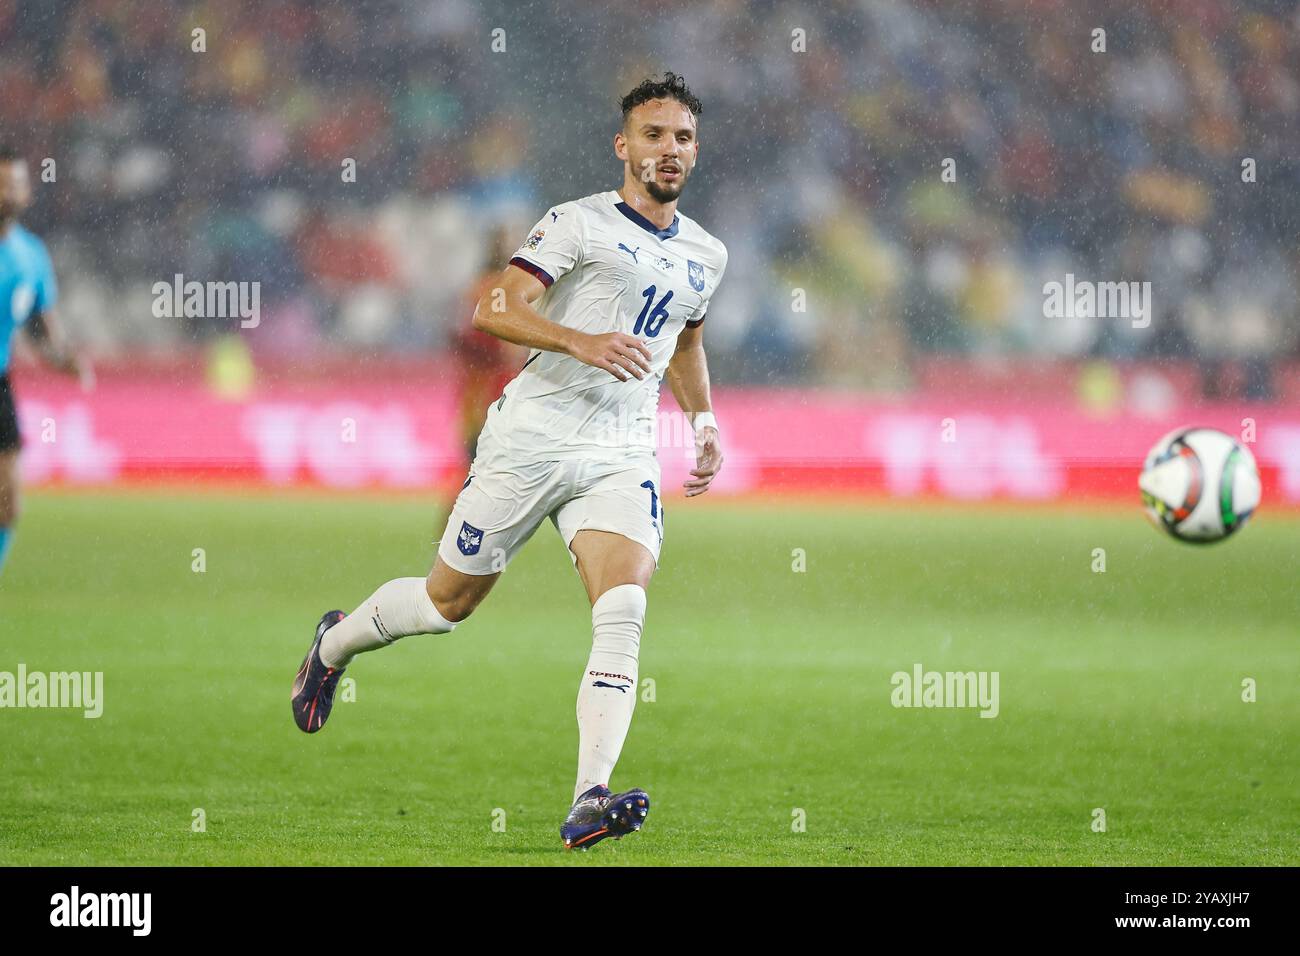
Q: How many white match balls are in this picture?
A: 1